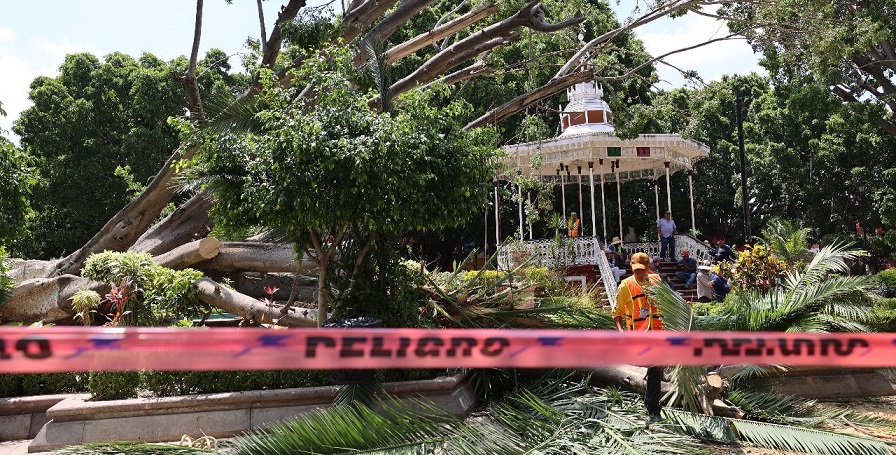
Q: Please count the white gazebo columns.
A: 11